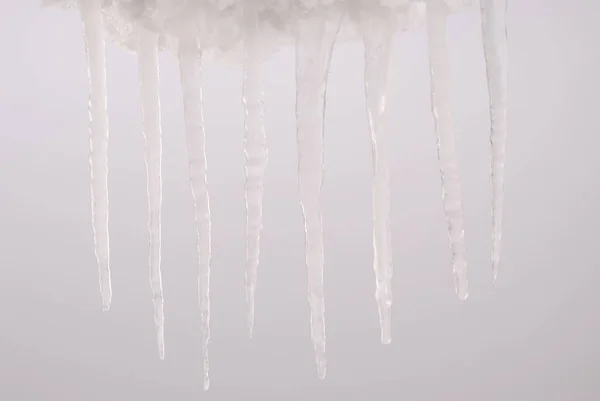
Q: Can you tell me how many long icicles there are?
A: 8